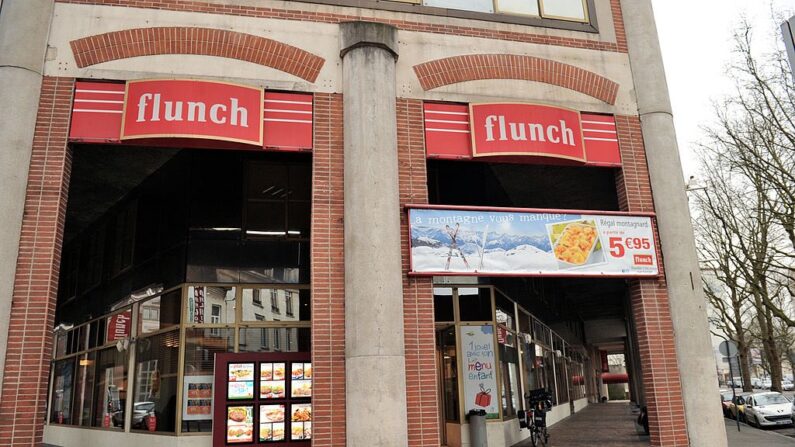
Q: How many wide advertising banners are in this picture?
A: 1